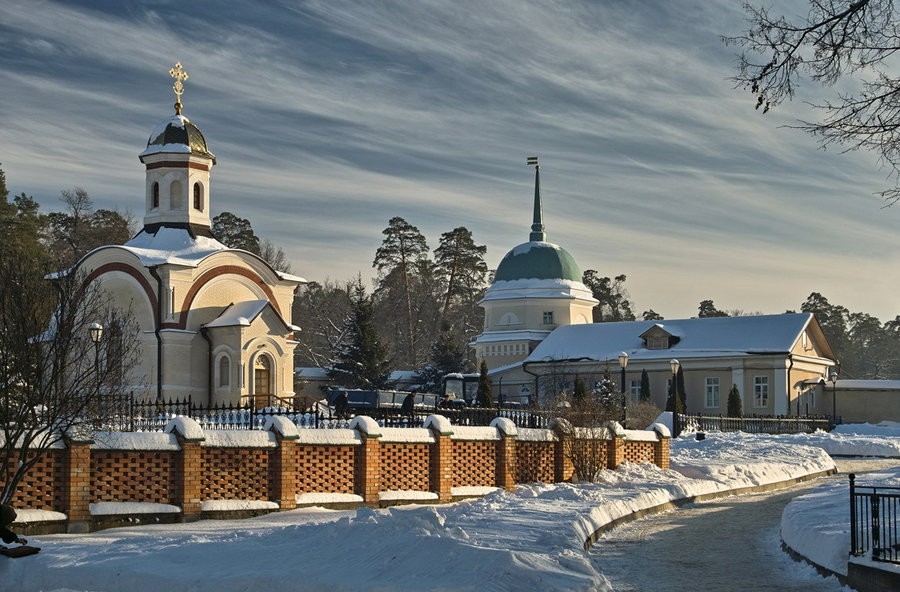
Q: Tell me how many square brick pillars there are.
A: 9